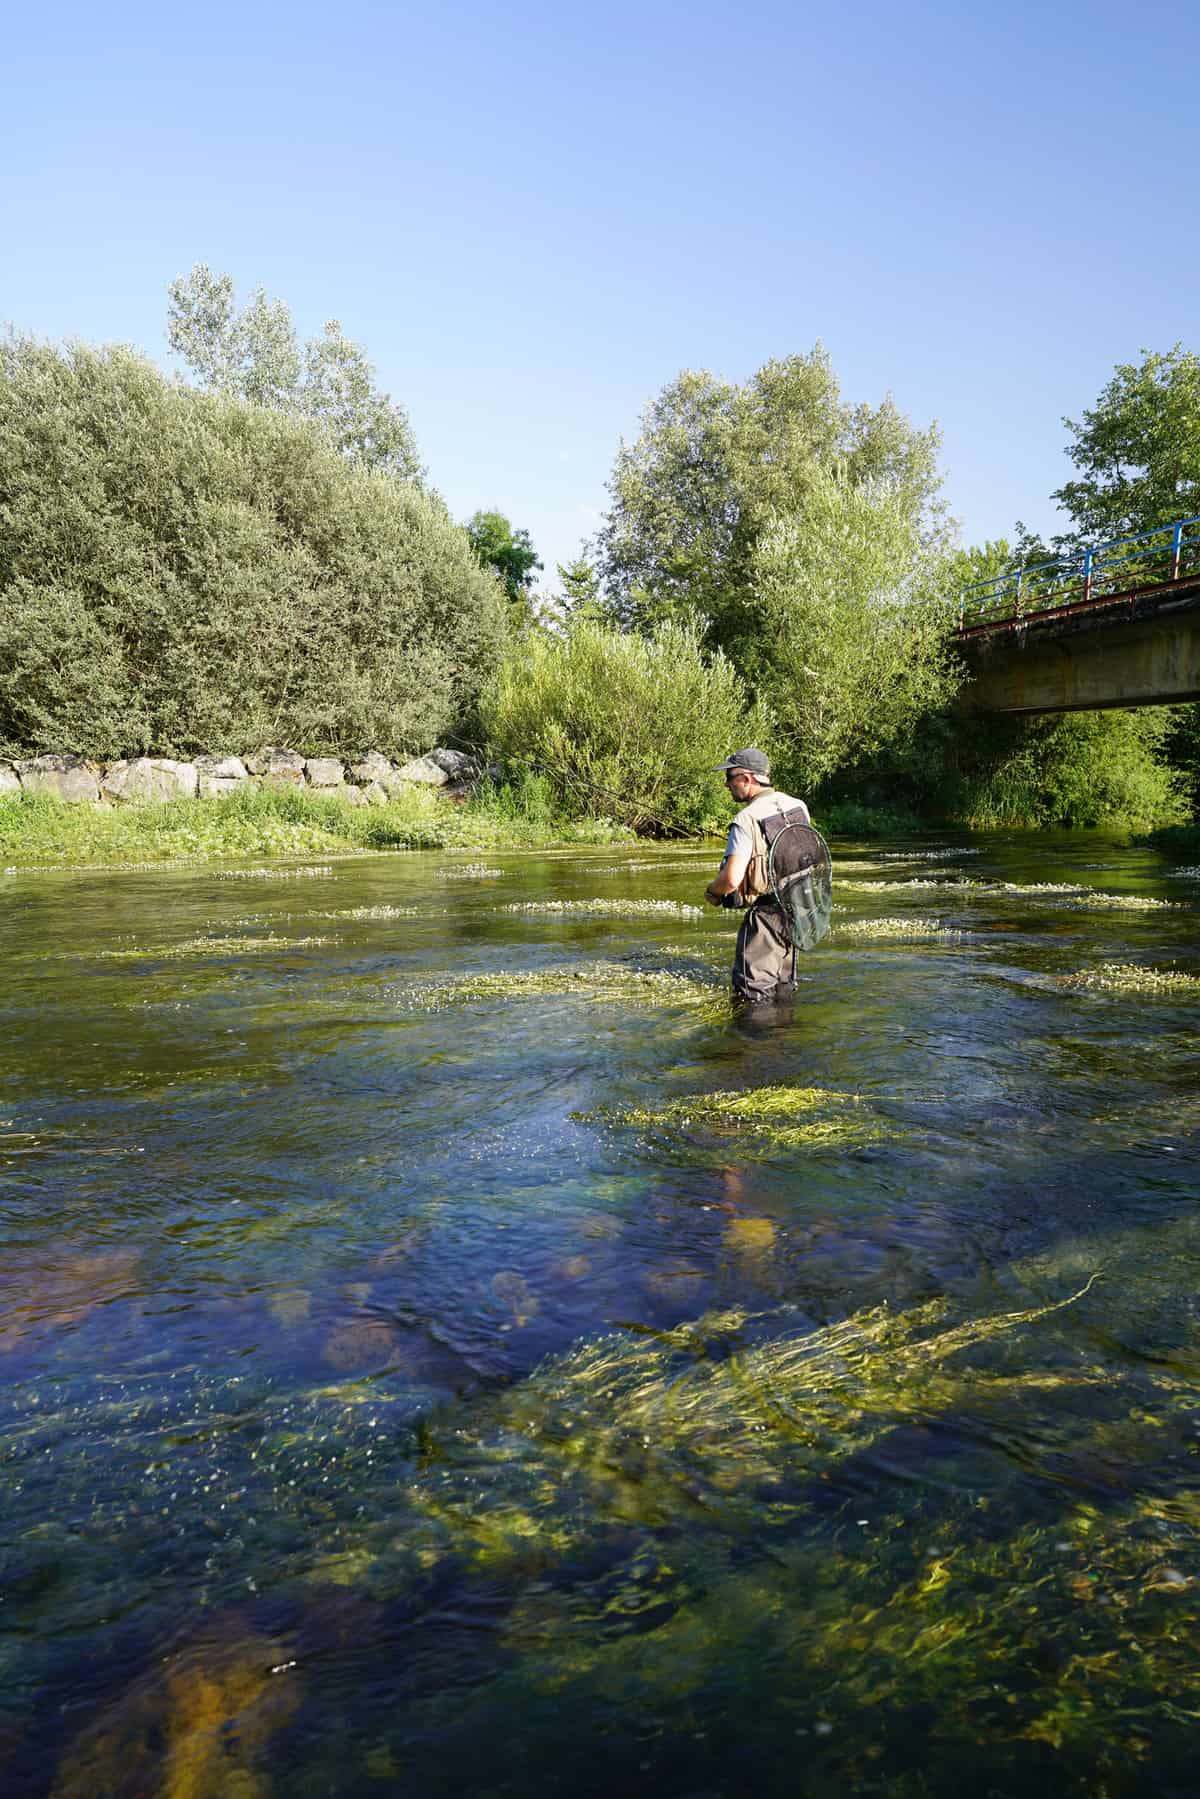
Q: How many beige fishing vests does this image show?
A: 1